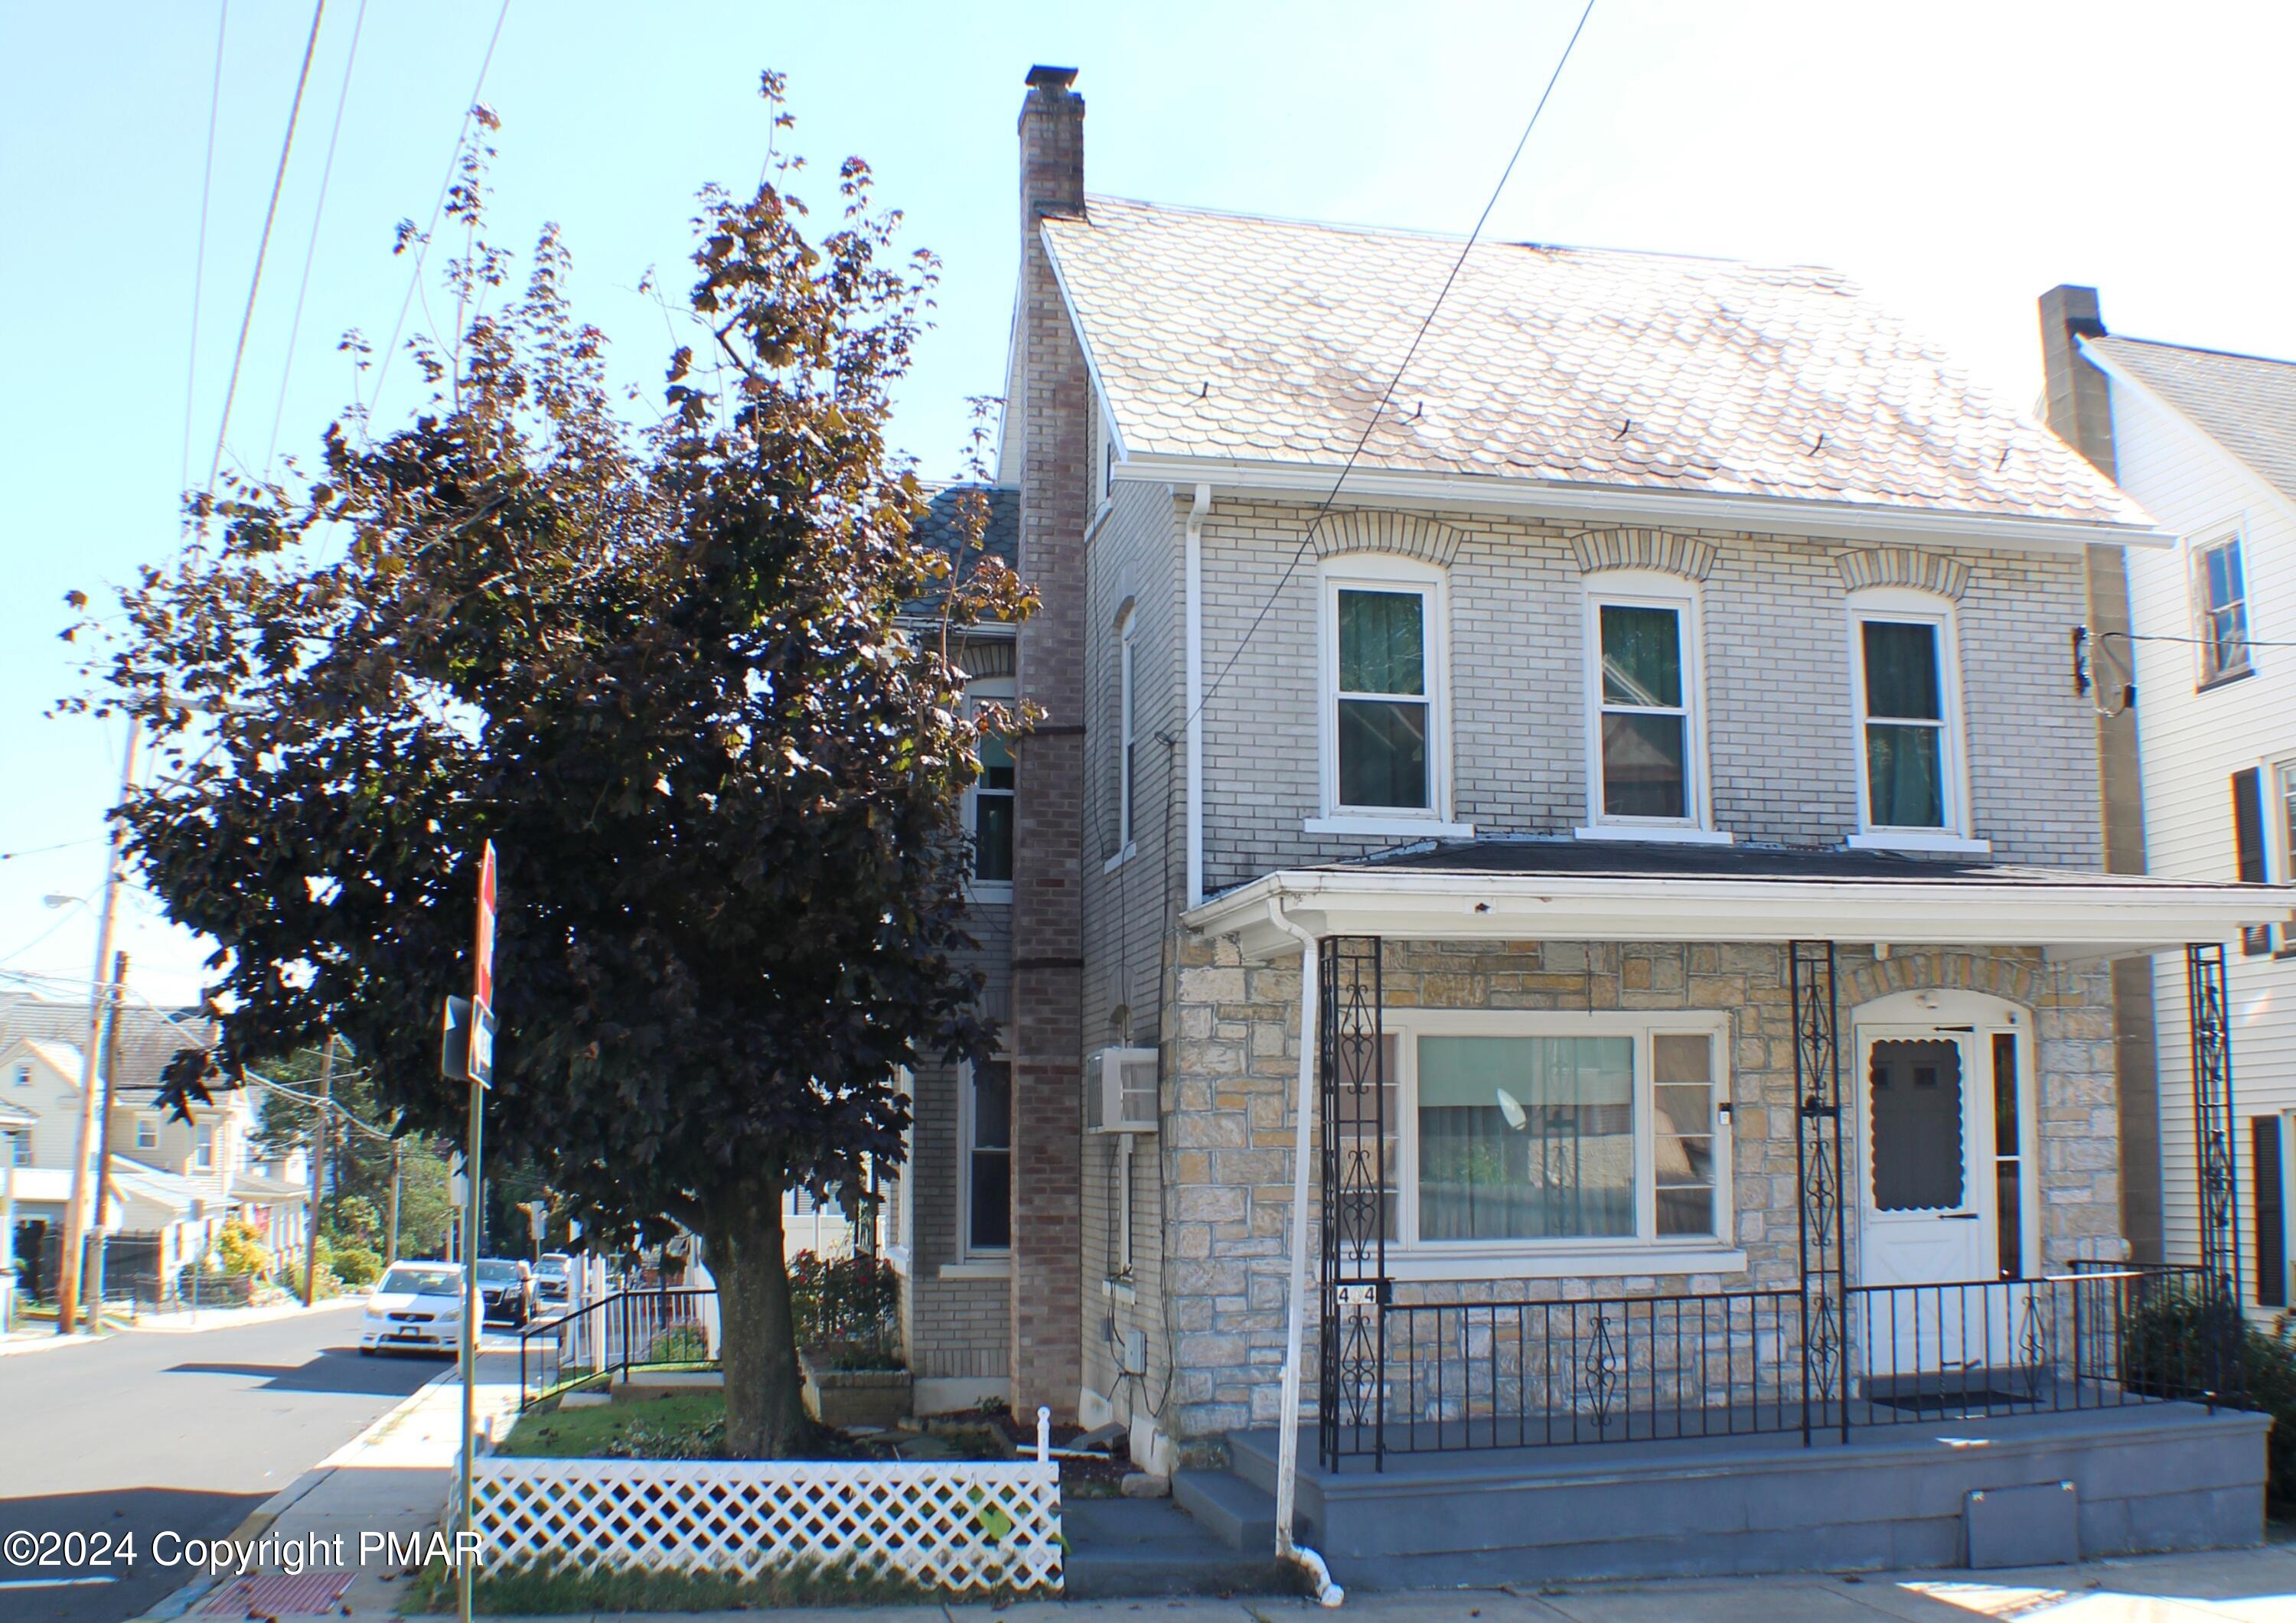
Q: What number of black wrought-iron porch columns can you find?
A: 3